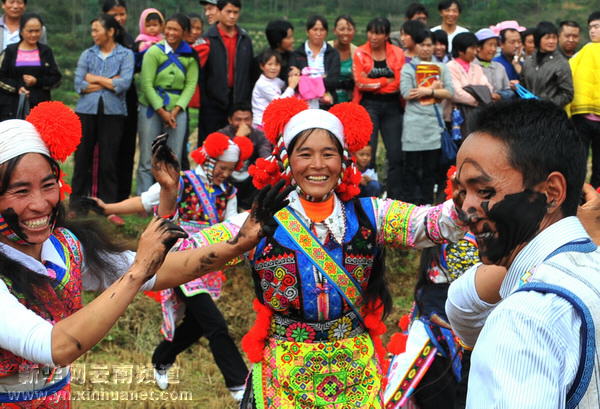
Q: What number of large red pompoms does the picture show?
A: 5